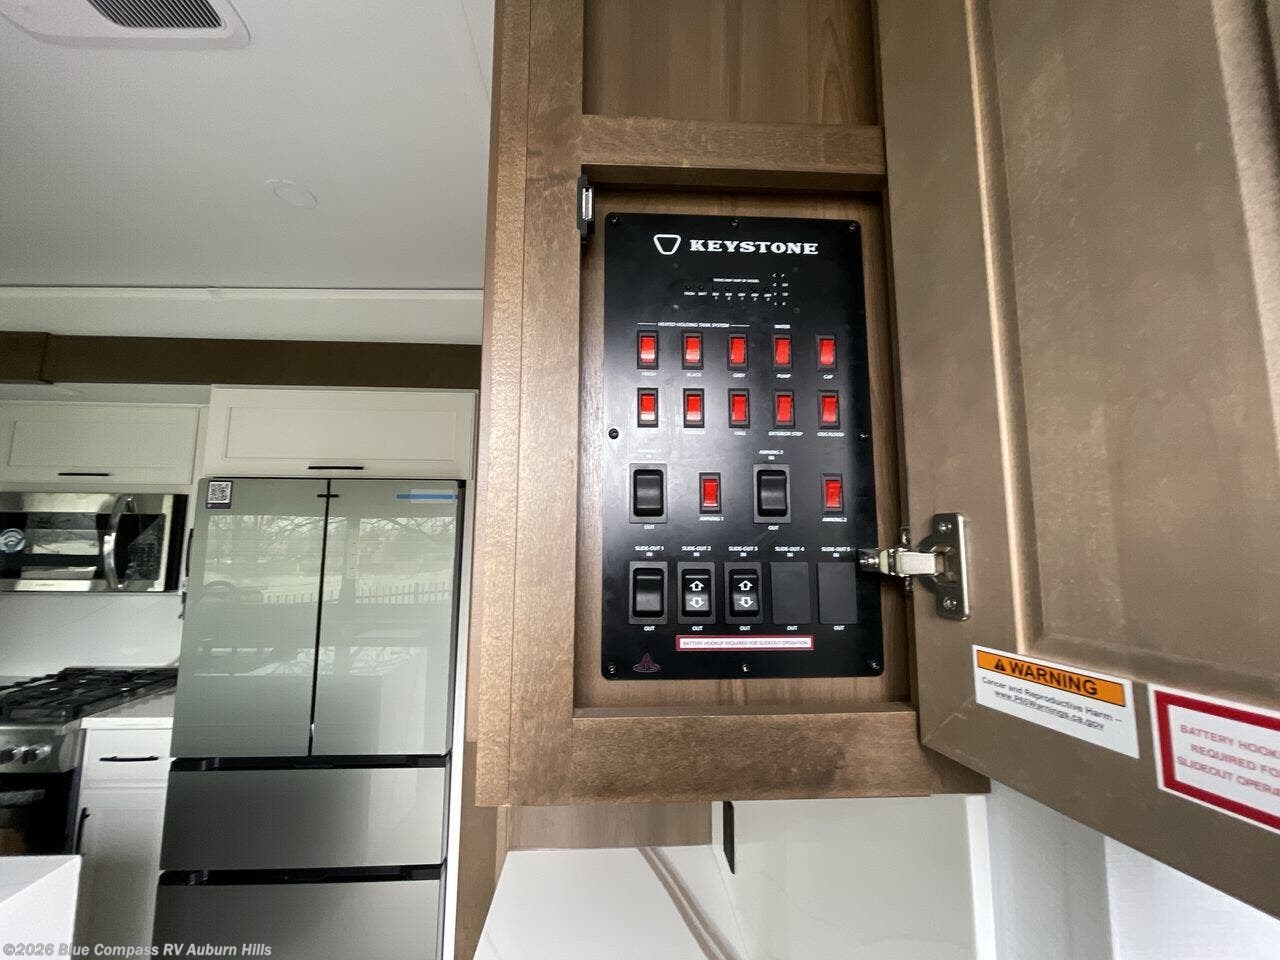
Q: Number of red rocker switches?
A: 12